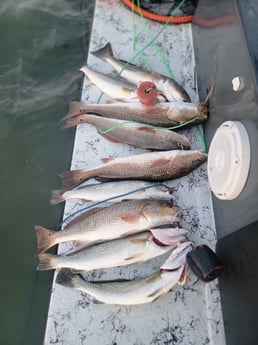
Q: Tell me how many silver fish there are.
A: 5